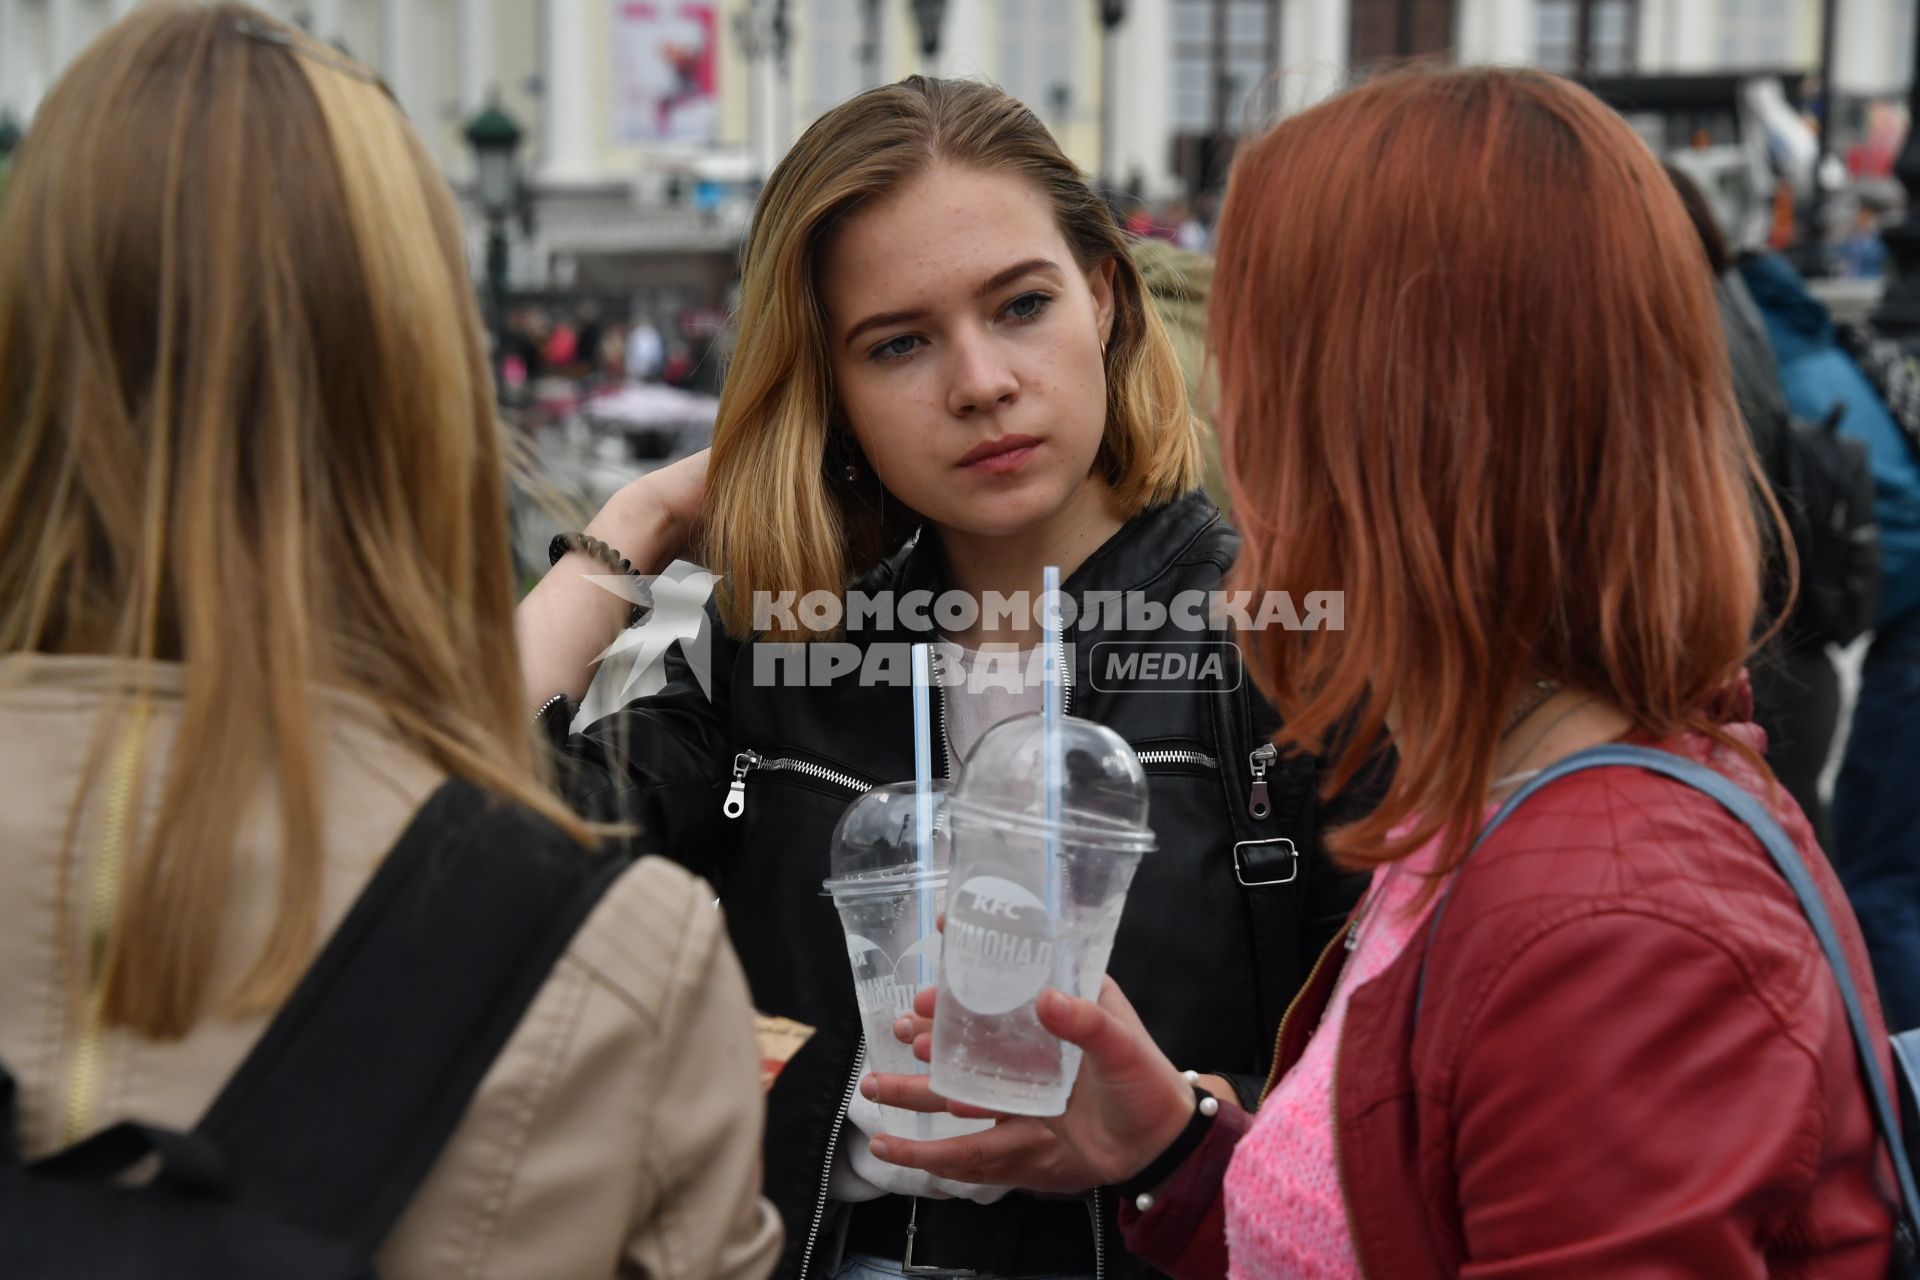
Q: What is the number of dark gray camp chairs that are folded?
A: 0